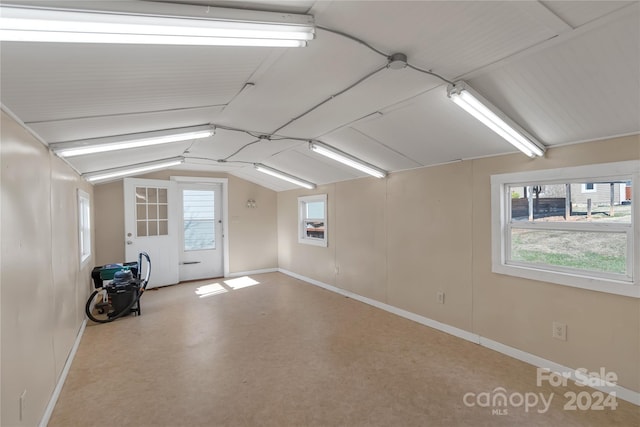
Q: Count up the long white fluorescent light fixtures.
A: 6